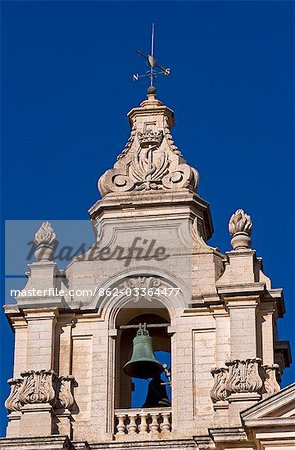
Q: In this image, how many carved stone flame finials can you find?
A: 2